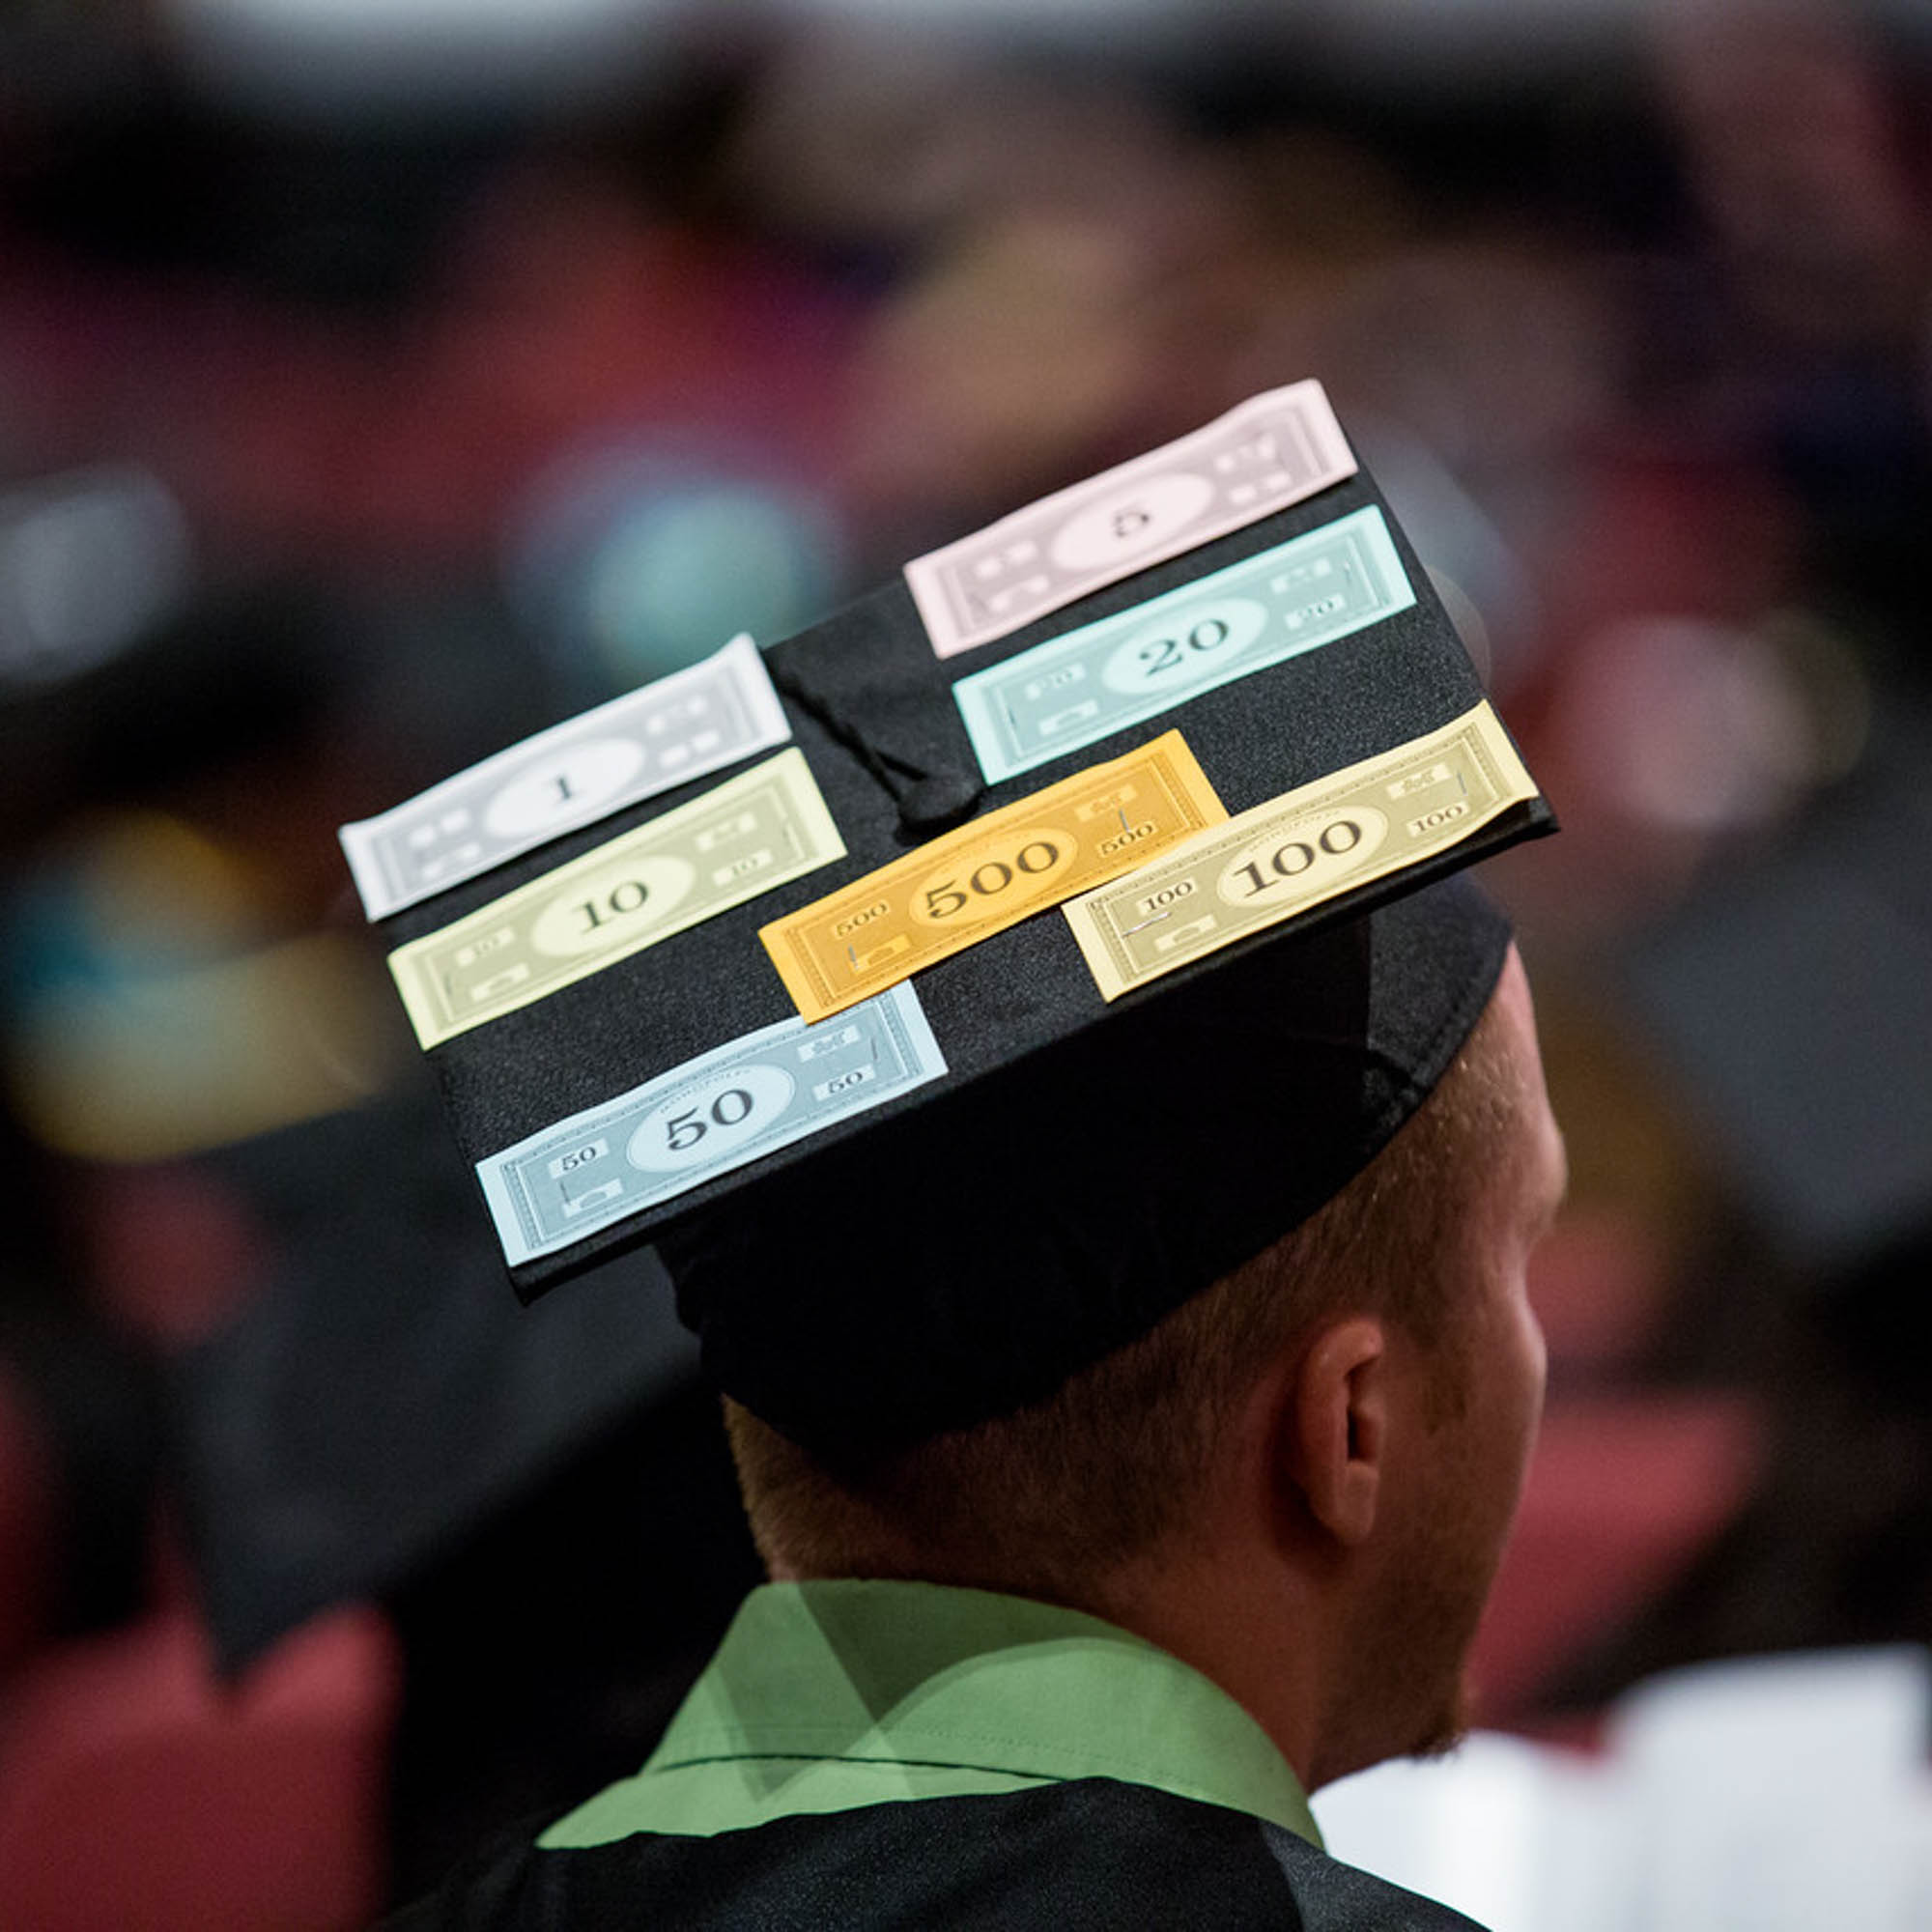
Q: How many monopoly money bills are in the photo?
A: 7